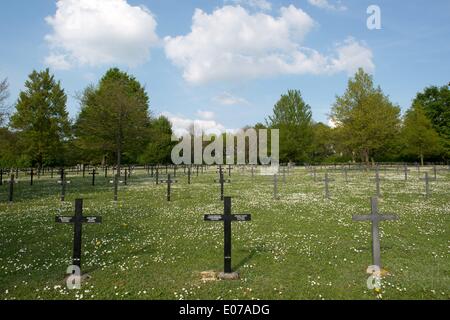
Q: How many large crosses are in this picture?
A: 3